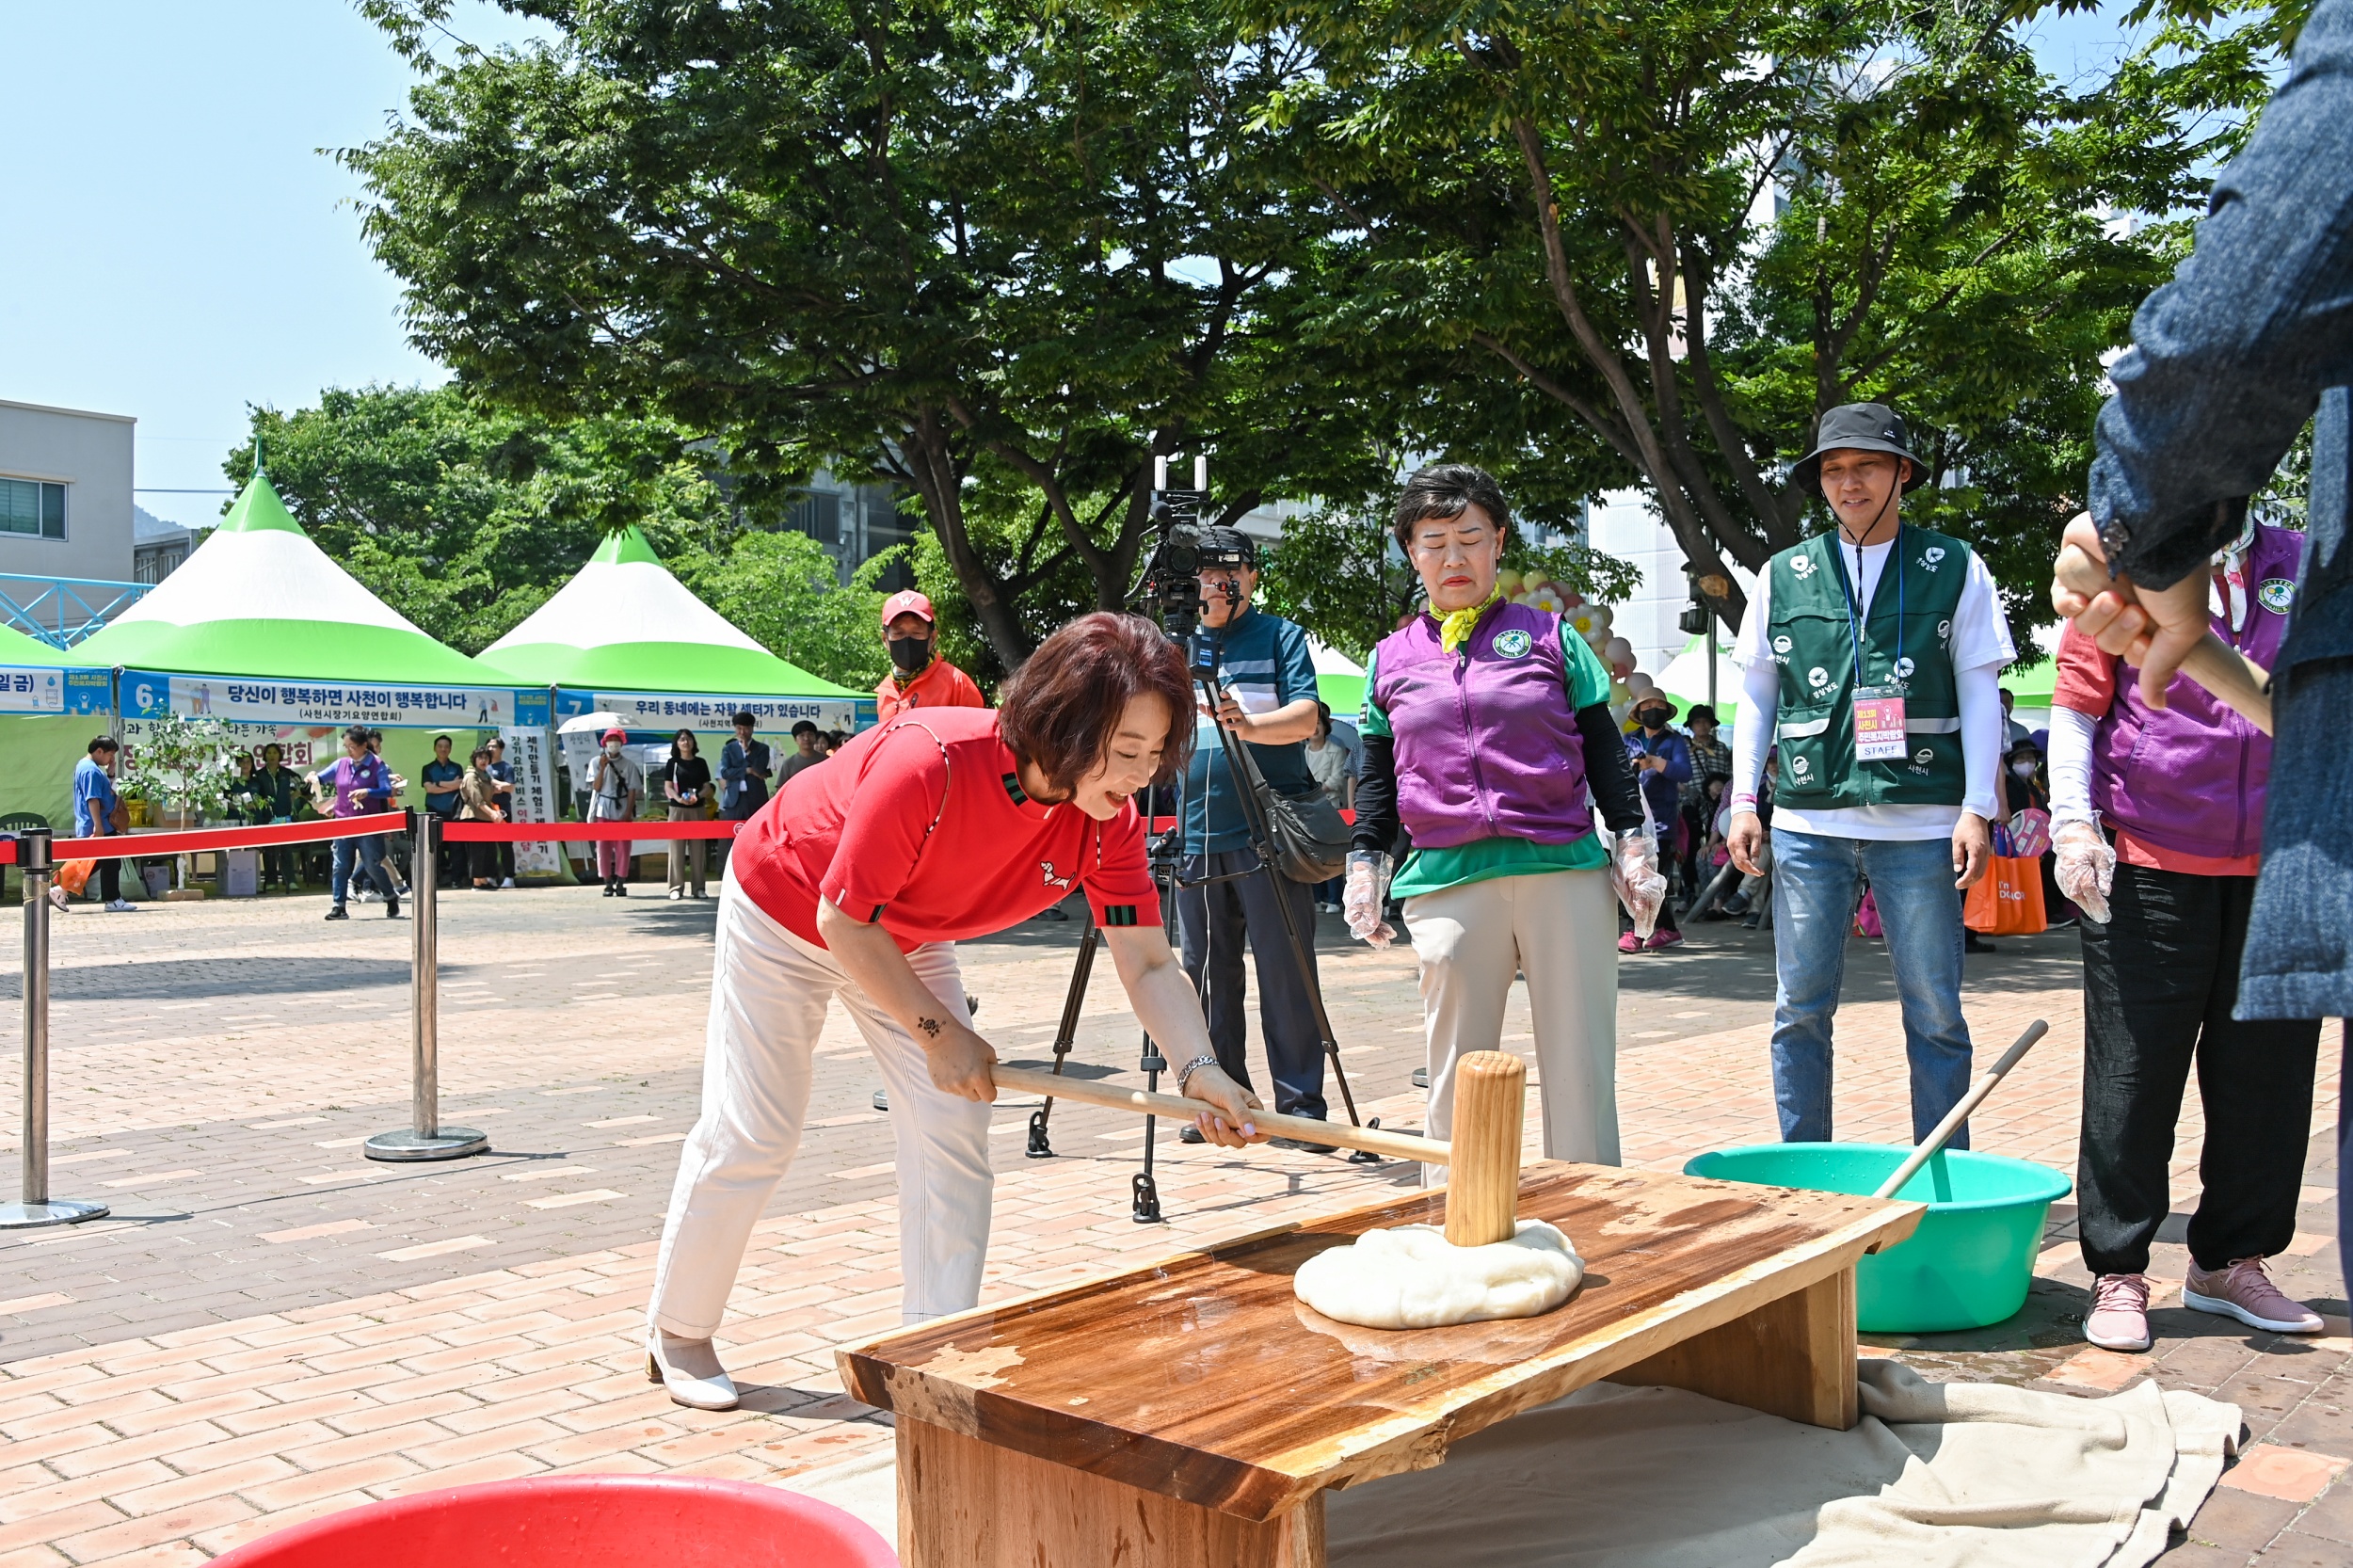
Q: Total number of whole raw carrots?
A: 0